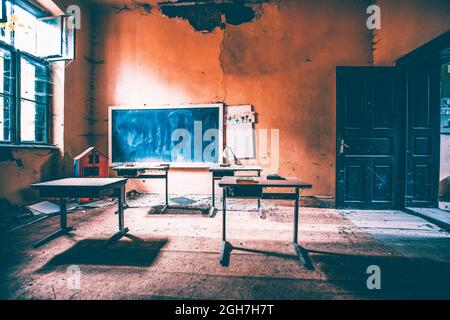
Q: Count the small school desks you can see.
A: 4